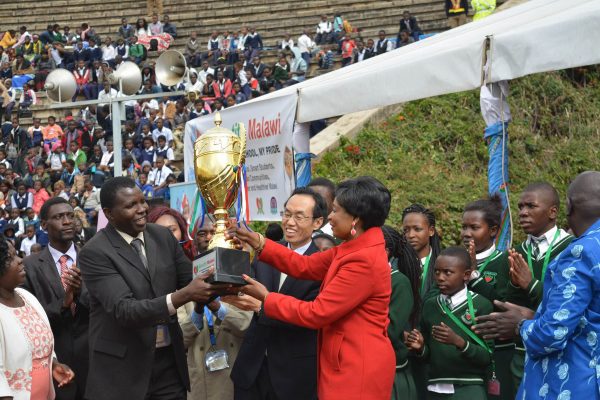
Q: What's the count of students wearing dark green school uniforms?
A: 5